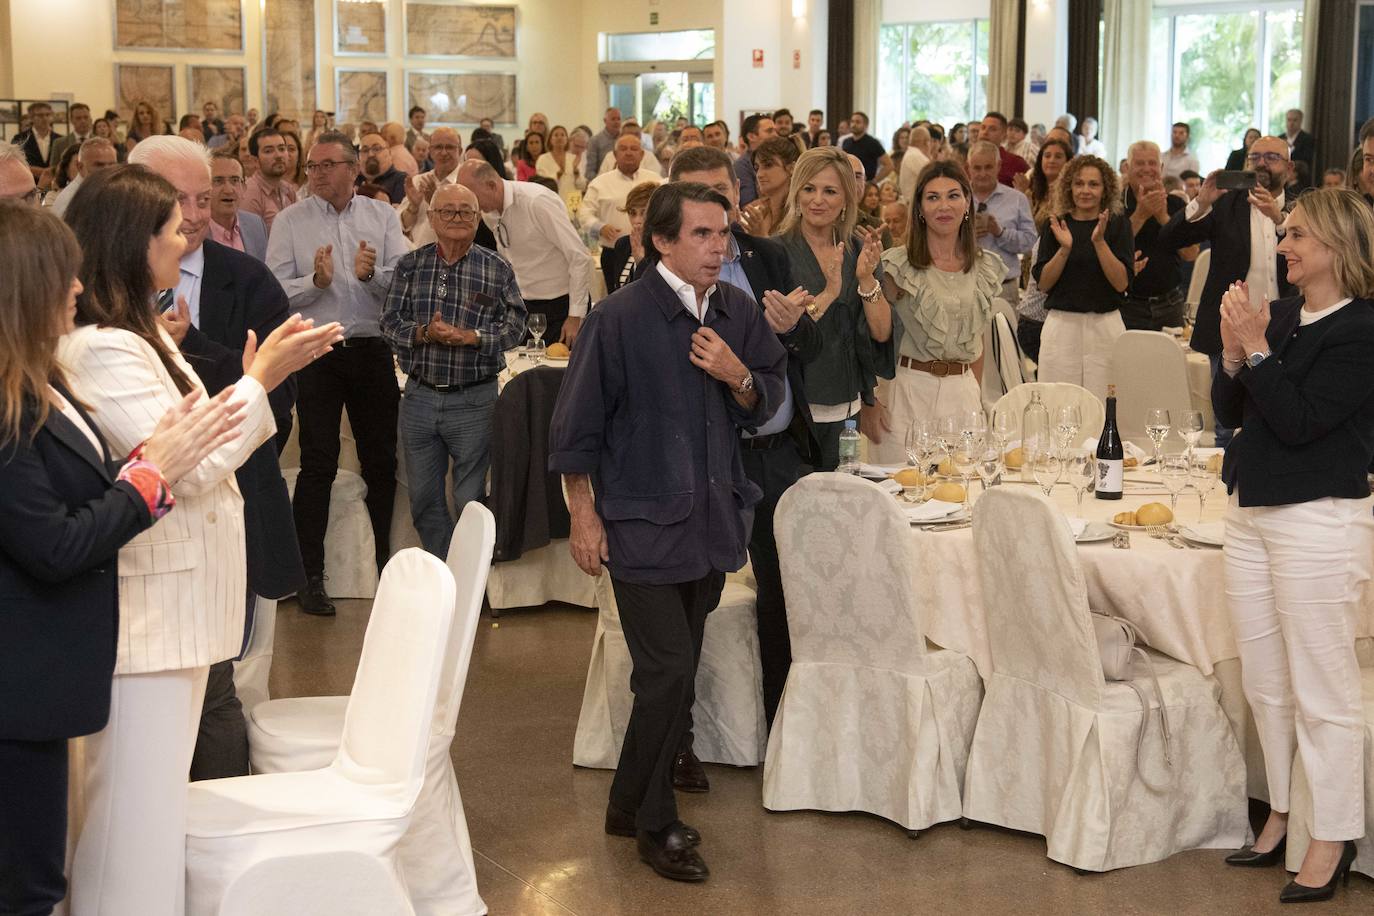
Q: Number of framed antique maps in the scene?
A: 8